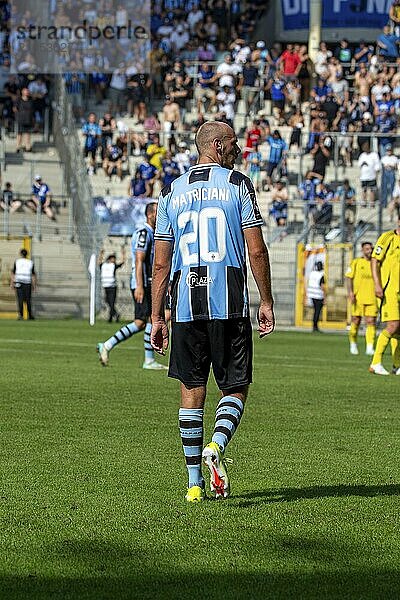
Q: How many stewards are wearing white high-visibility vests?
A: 3